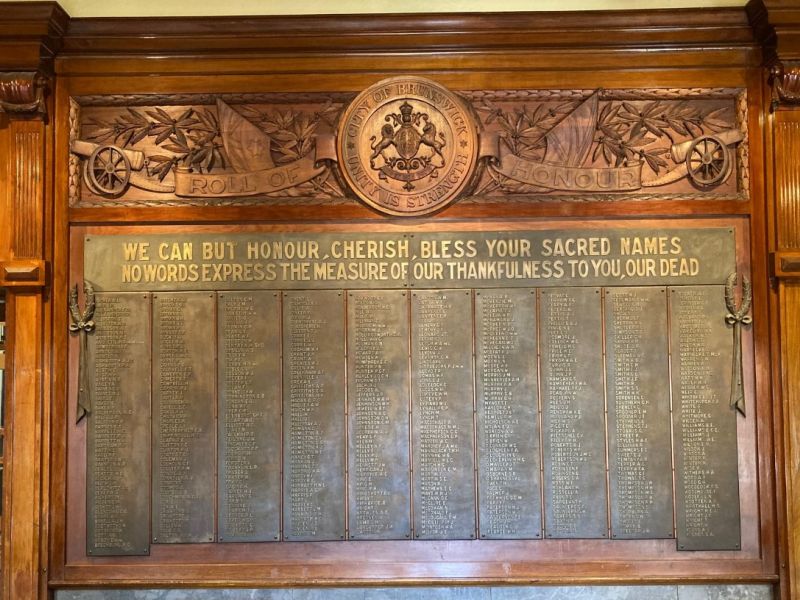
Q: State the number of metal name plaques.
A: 10